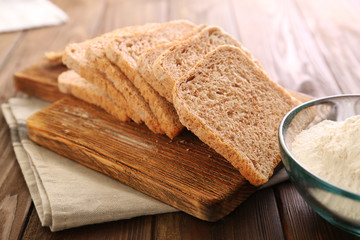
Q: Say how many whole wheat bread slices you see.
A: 7